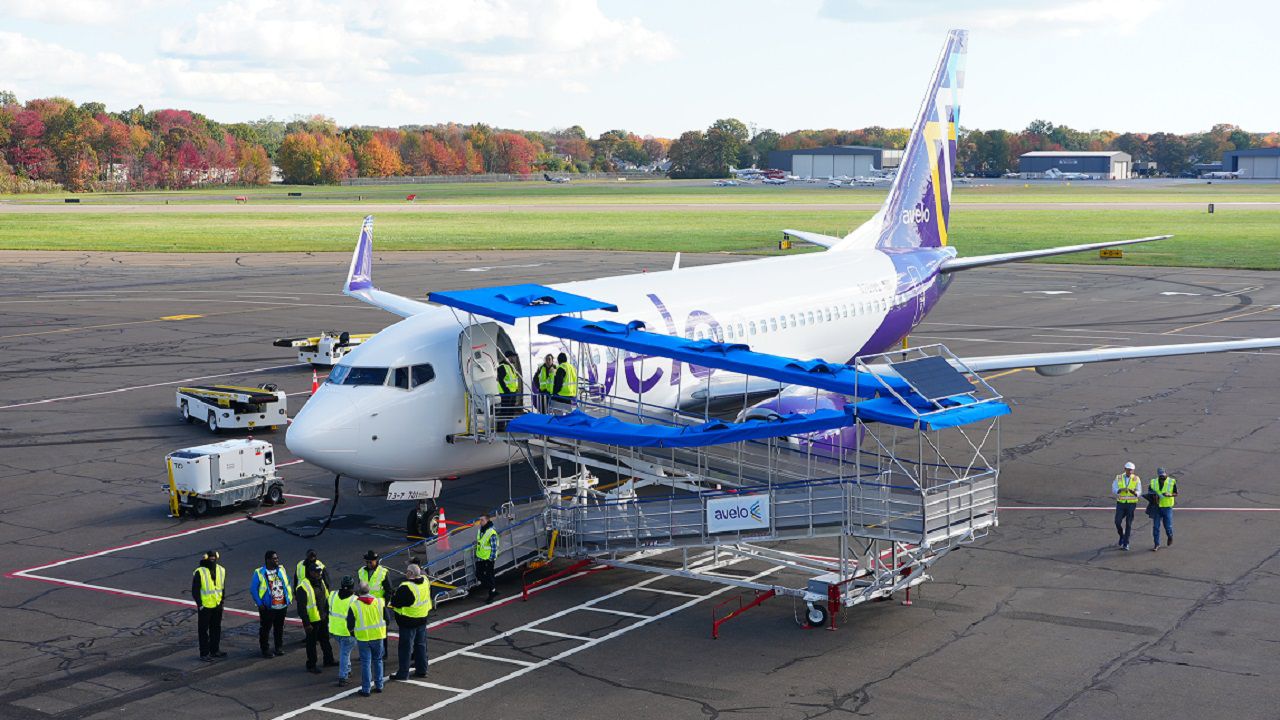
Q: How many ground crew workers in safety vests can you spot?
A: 14